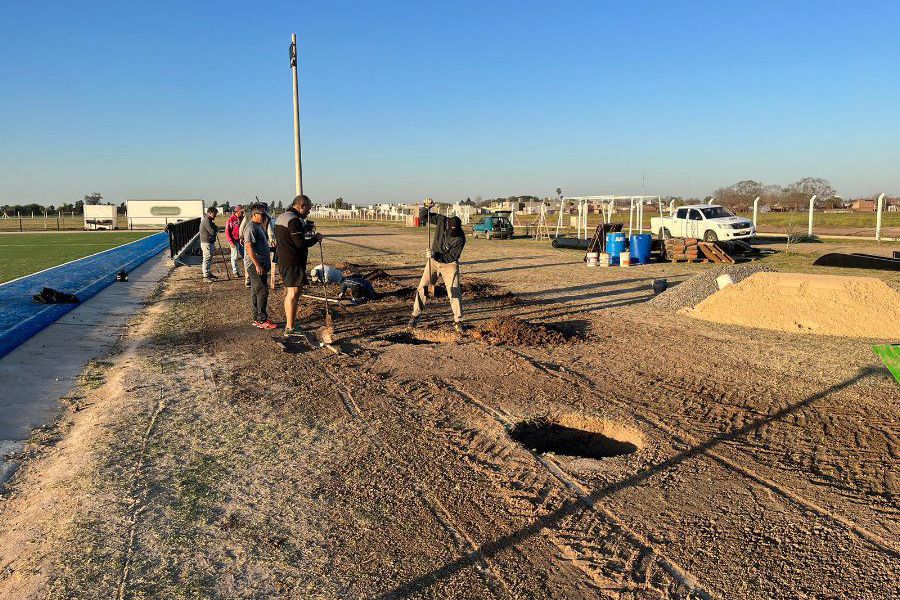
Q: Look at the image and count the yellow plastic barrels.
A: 0